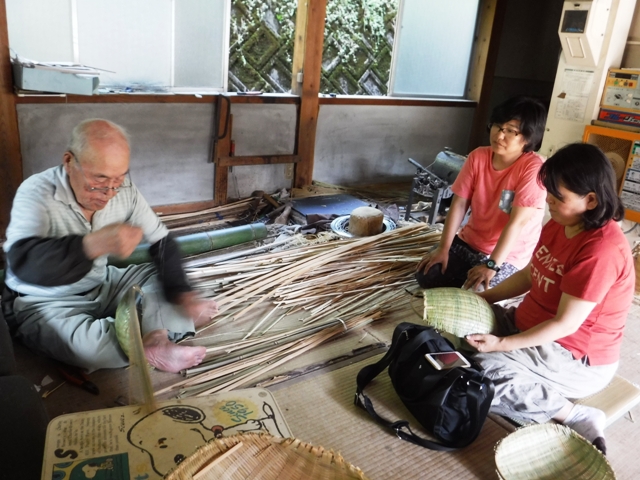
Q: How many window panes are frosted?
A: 4